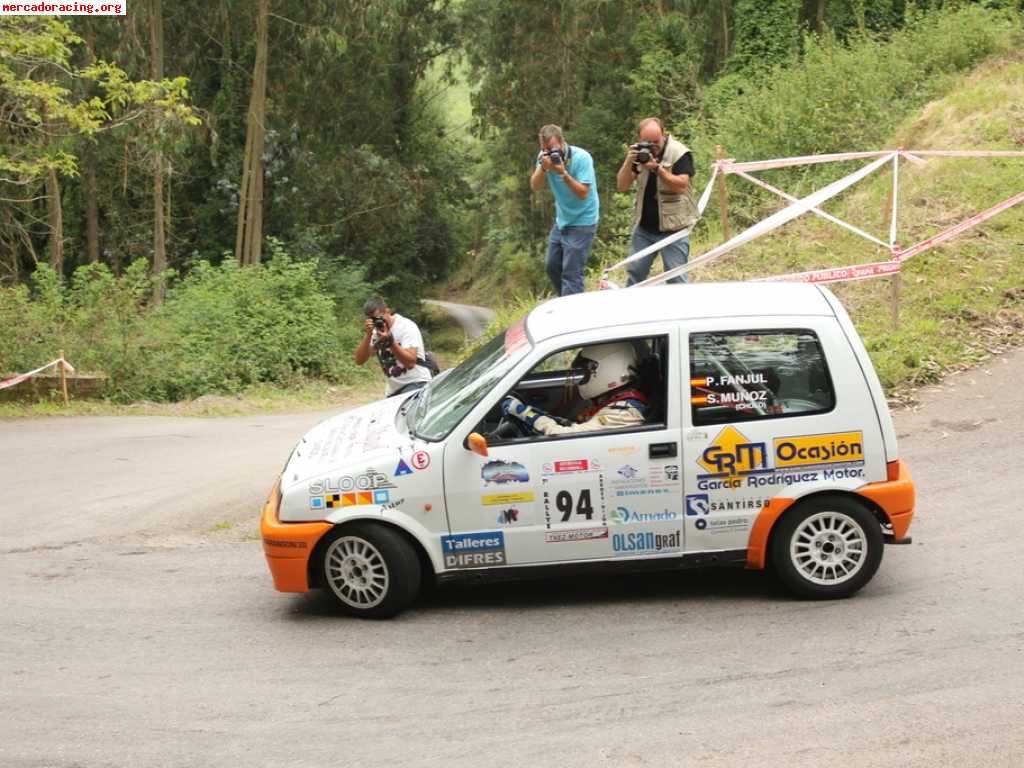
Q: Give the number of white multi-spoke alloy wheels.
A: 2